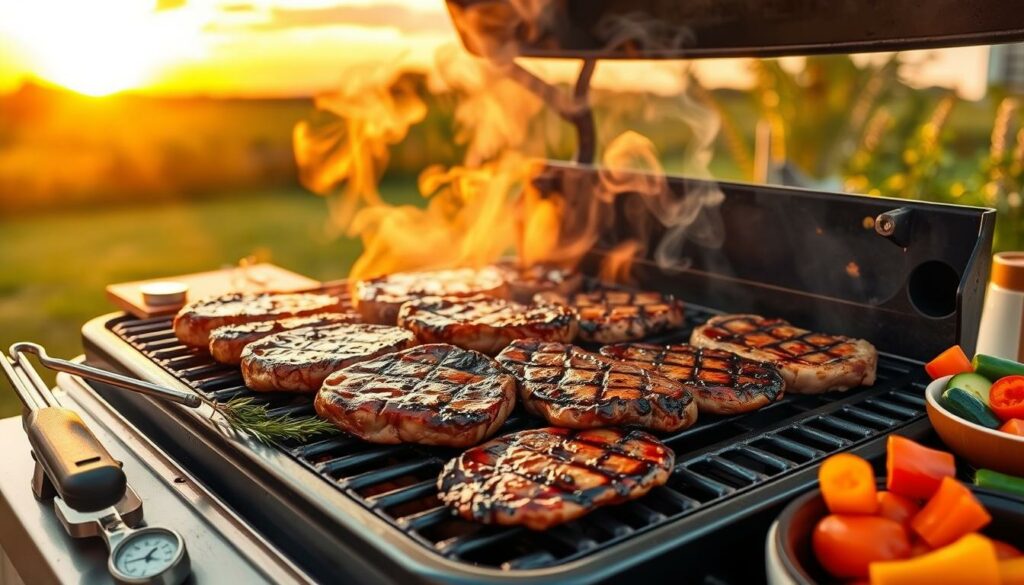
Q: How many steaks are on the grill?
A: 12